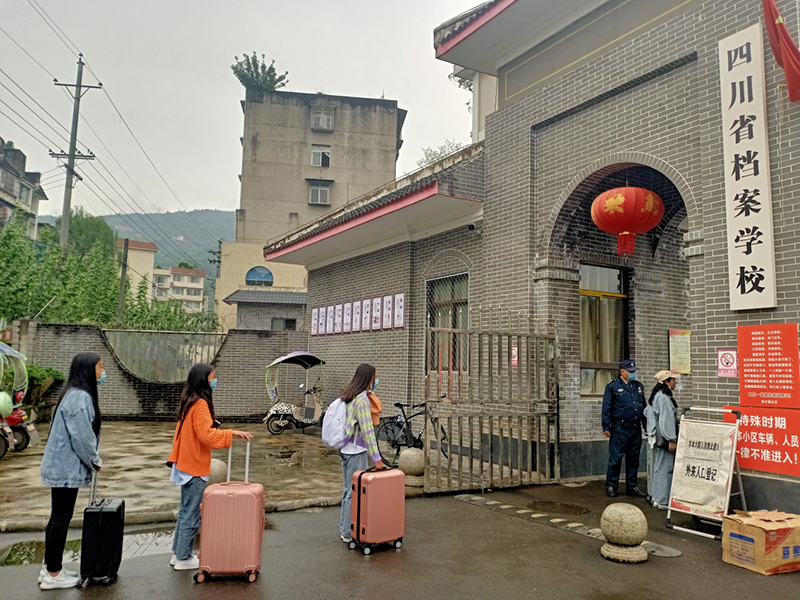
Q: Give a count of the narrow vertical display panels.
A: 10